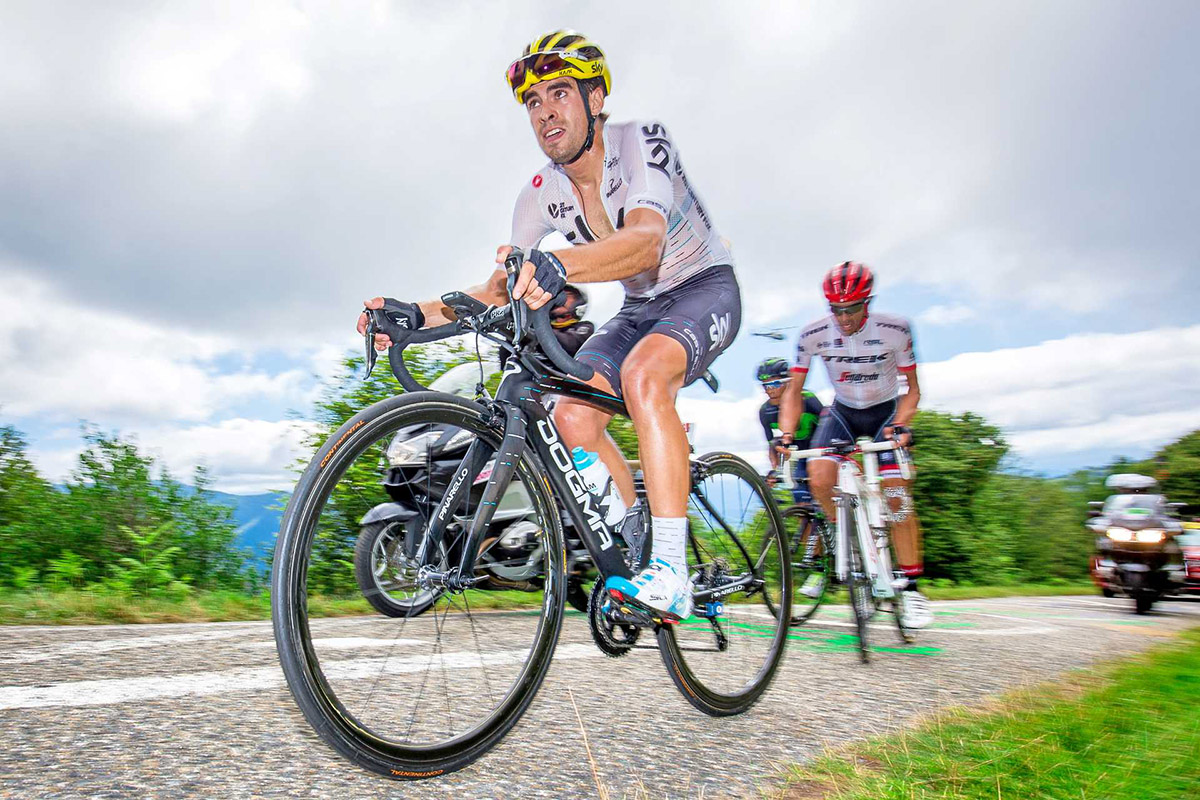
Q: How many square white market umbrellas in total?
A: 0